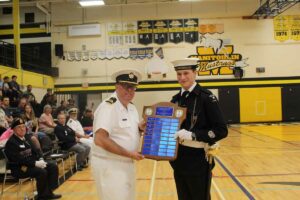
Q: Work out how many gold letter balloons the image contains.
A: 0